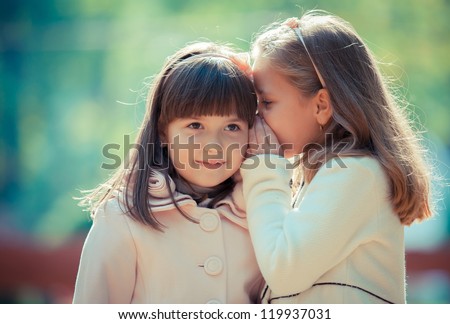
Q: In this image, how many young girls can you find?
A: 2